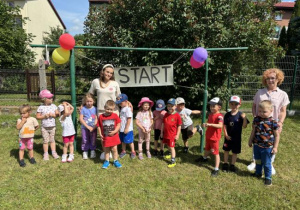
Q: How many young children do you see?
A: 13